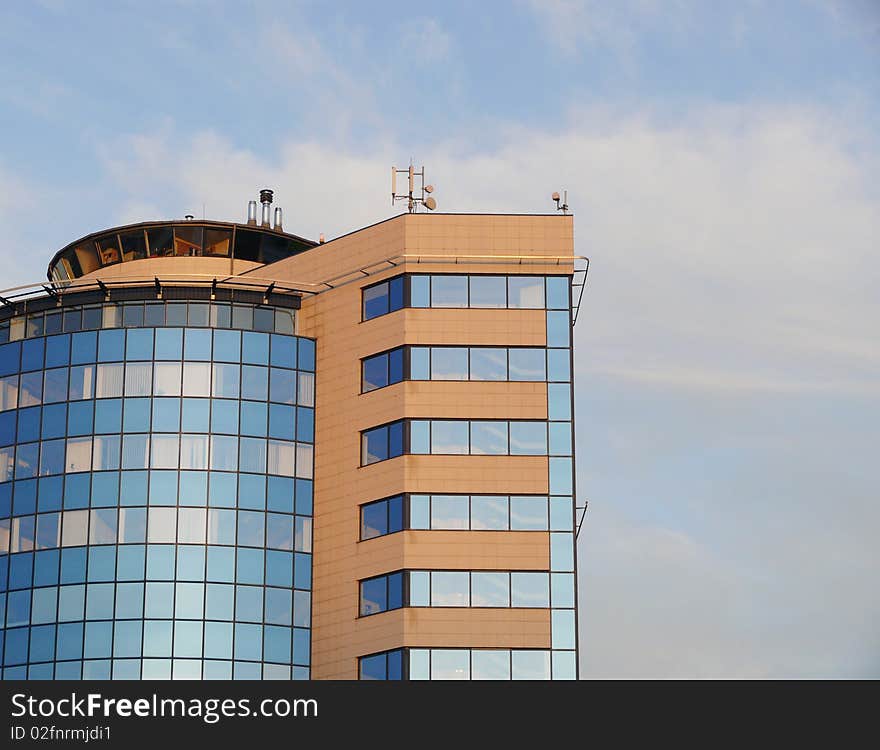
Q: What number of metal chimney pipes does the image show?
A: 3